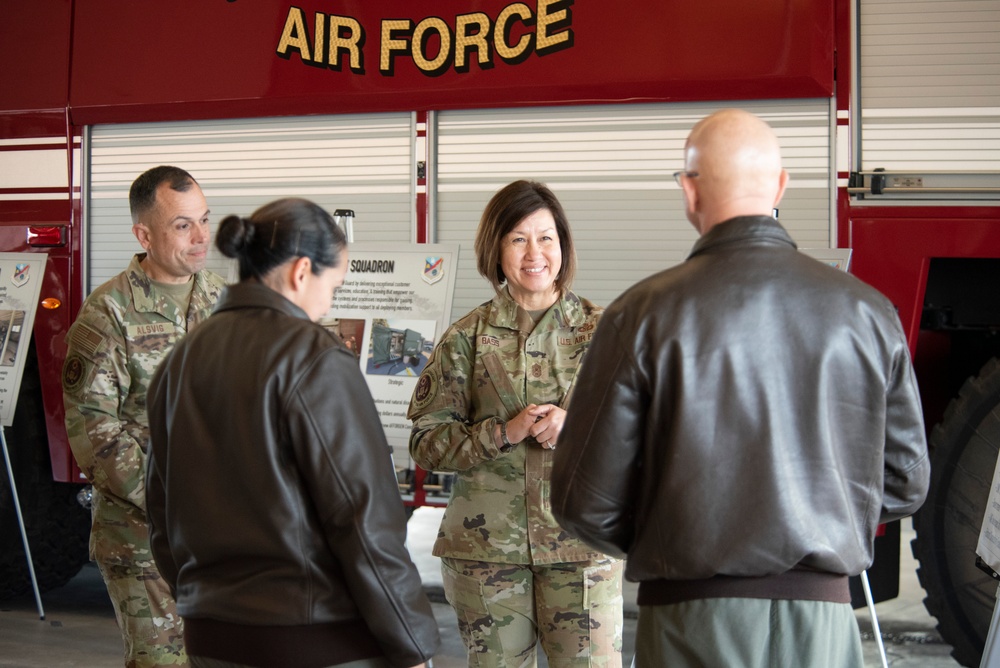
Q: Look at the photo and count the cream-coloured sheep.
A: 0